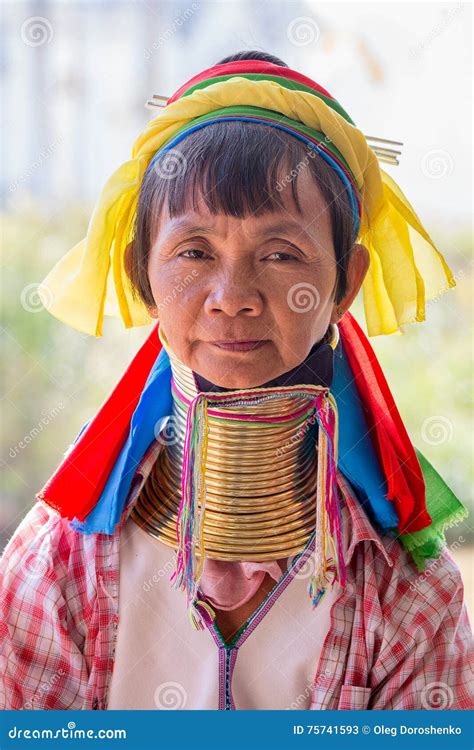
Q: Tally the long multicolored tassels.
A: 2